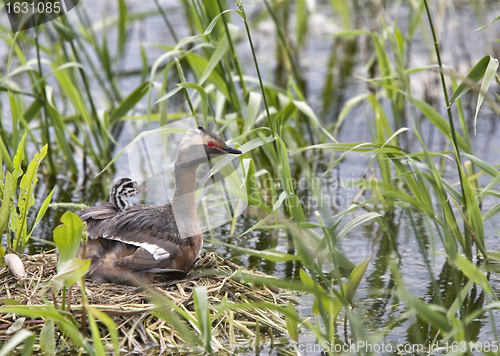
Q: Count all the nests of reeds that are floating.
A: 1